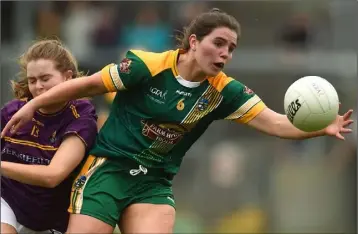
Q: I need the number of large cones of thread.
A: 0